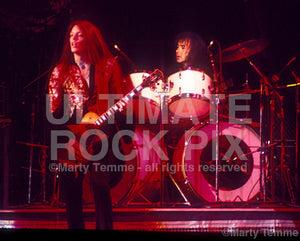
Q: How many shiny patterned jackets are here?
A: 1